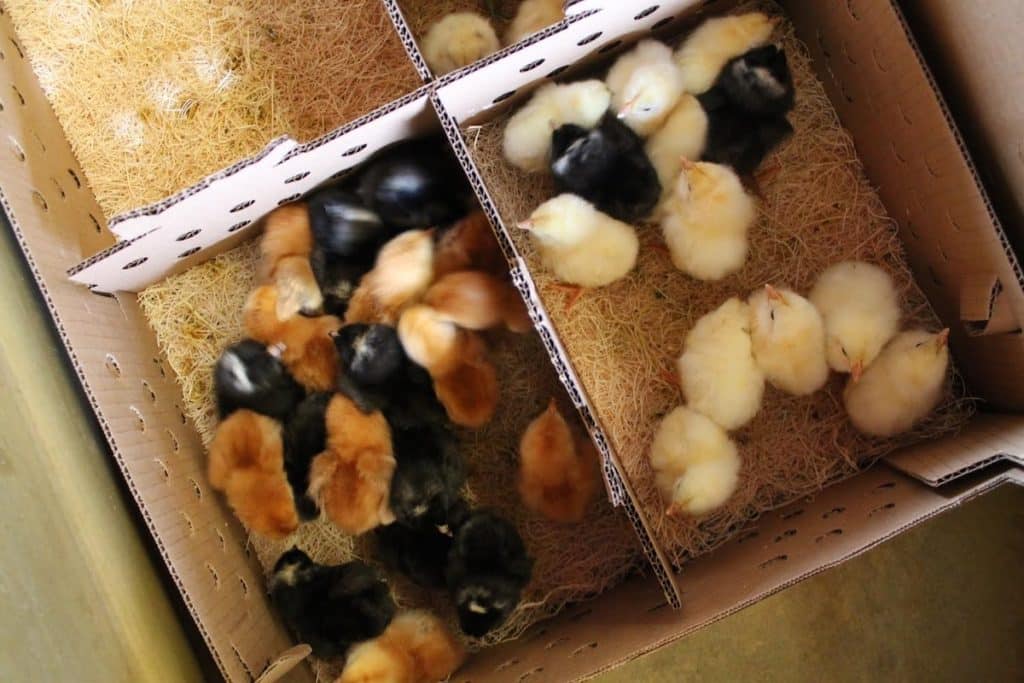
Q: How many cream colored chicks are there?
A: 13